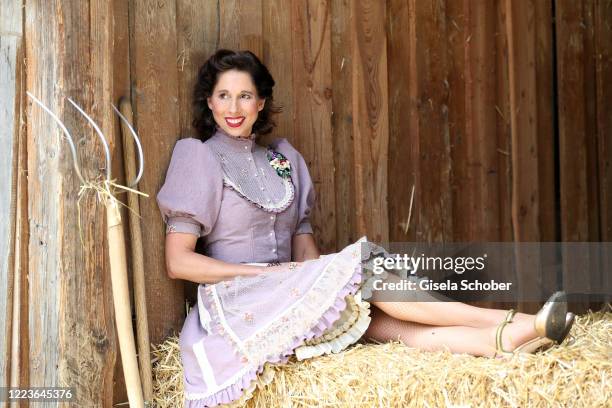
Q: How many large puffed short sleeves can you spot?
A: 2